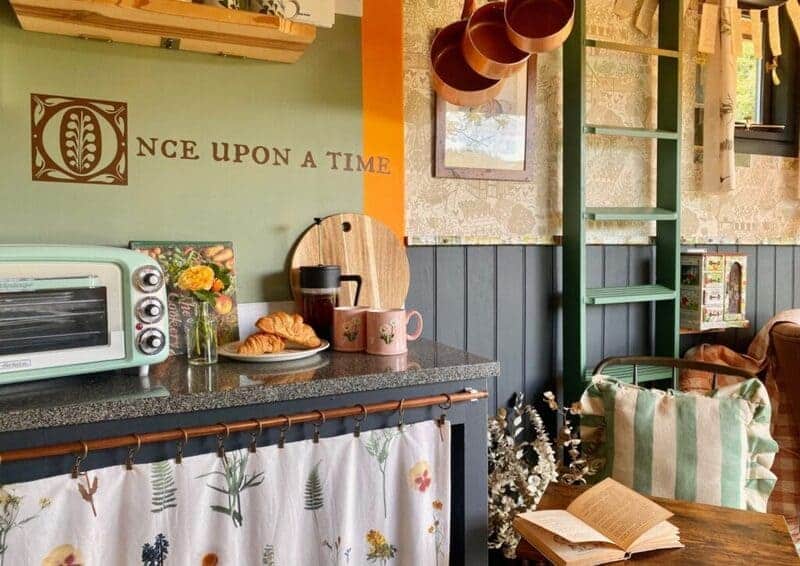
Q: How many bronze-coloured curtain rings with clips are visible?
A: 10